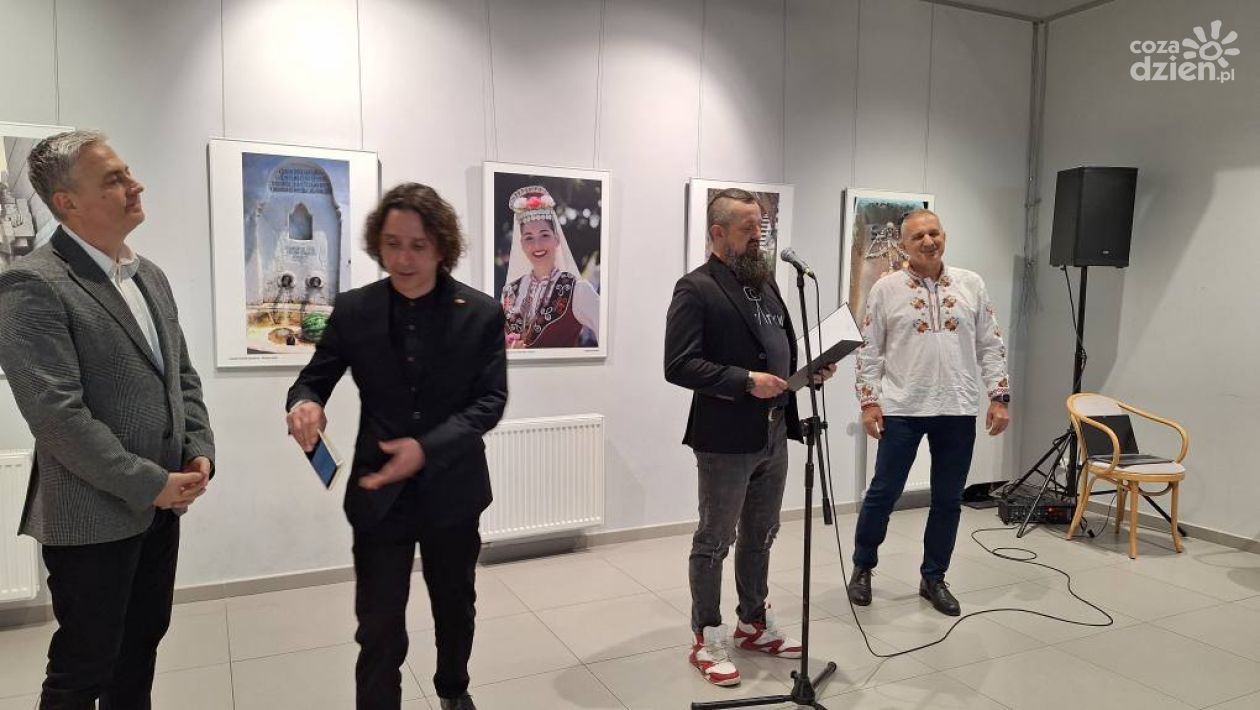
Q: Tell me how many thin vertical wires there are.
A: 9